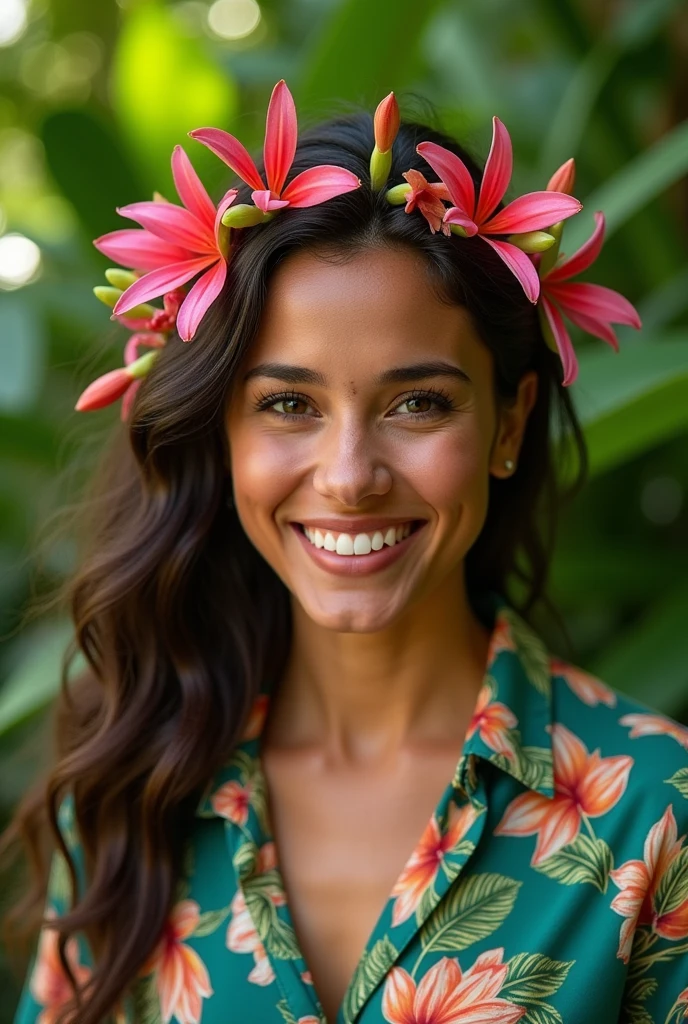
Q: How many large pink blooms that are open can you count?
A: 4